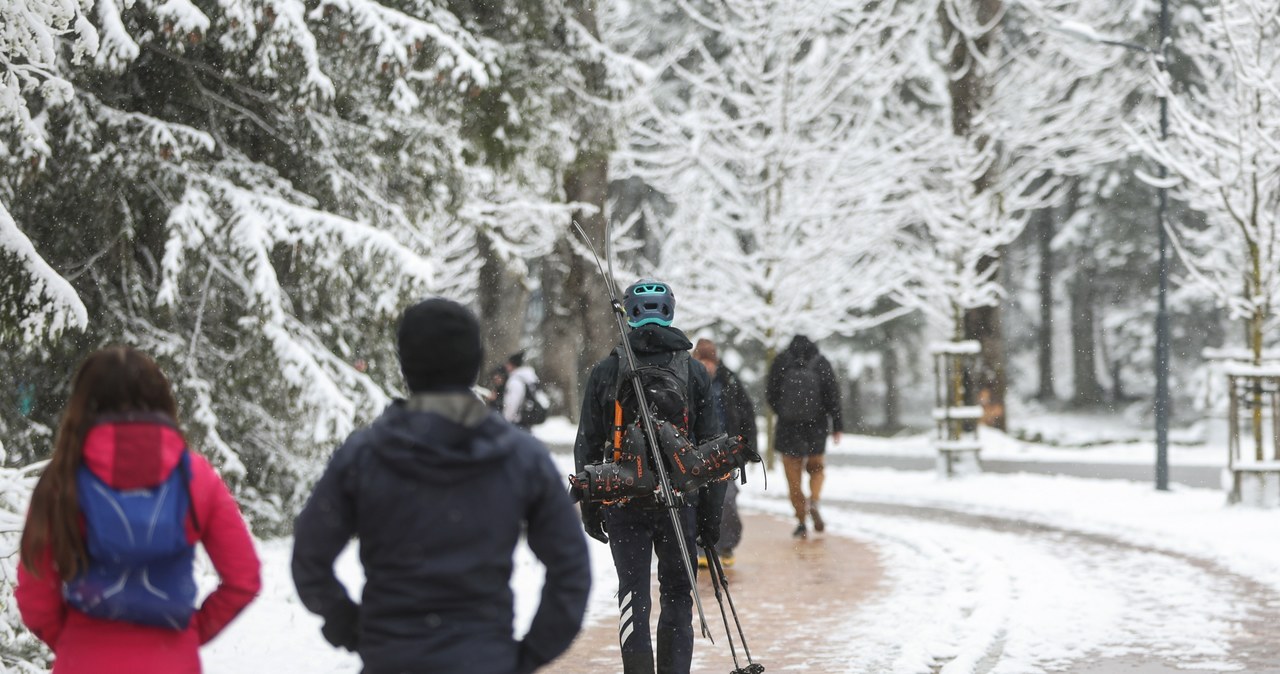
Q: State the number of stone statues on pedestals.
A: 0